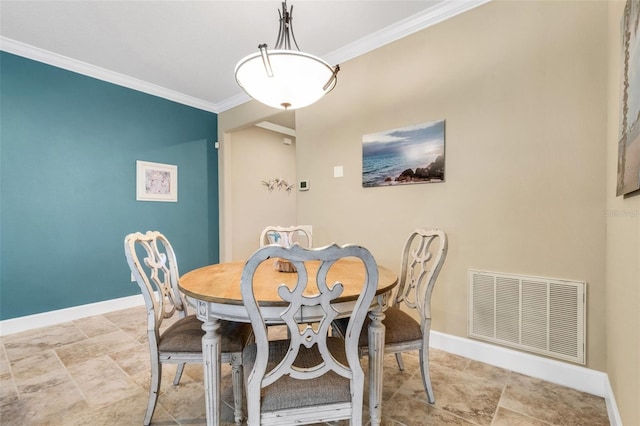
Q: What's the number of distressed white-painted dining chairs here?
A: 4